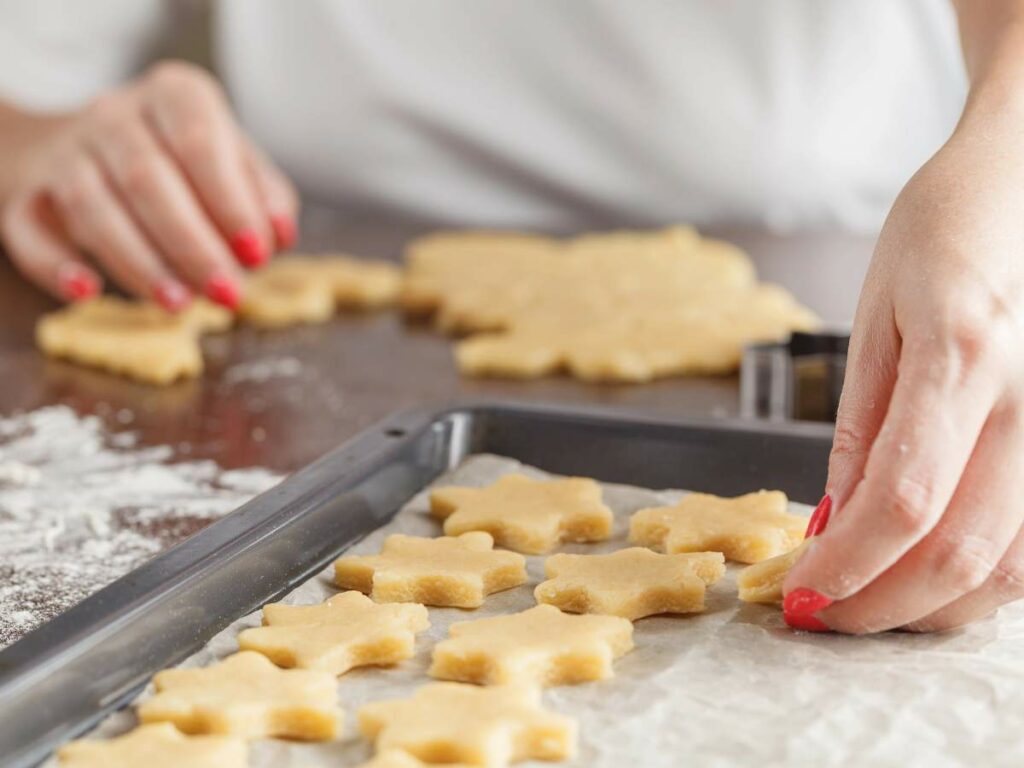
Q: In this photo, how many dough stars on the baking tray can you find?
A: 11